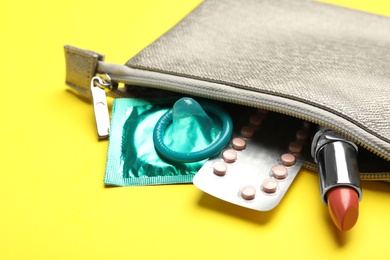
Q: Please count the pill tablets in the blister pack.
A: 13